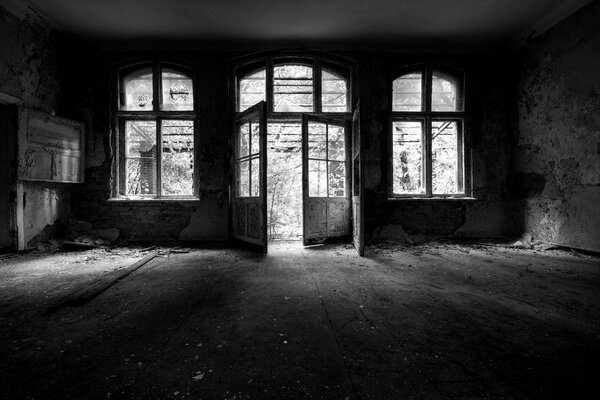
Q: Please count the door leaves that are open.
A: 3